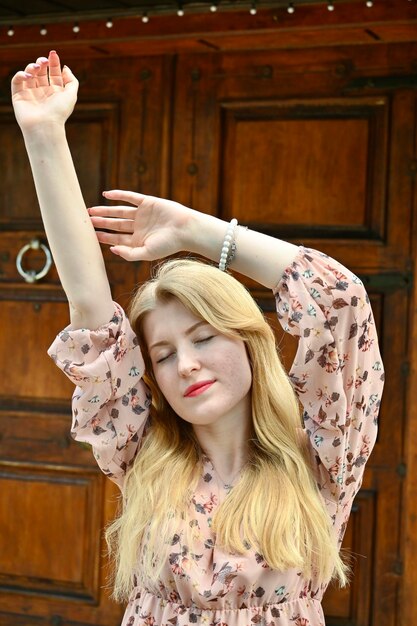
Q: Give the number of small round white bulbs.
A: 11